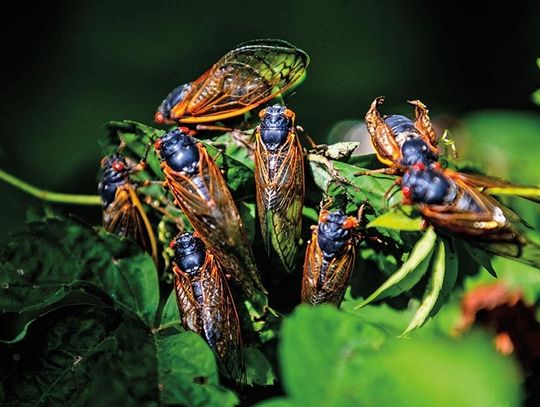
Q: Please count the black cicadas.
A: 8